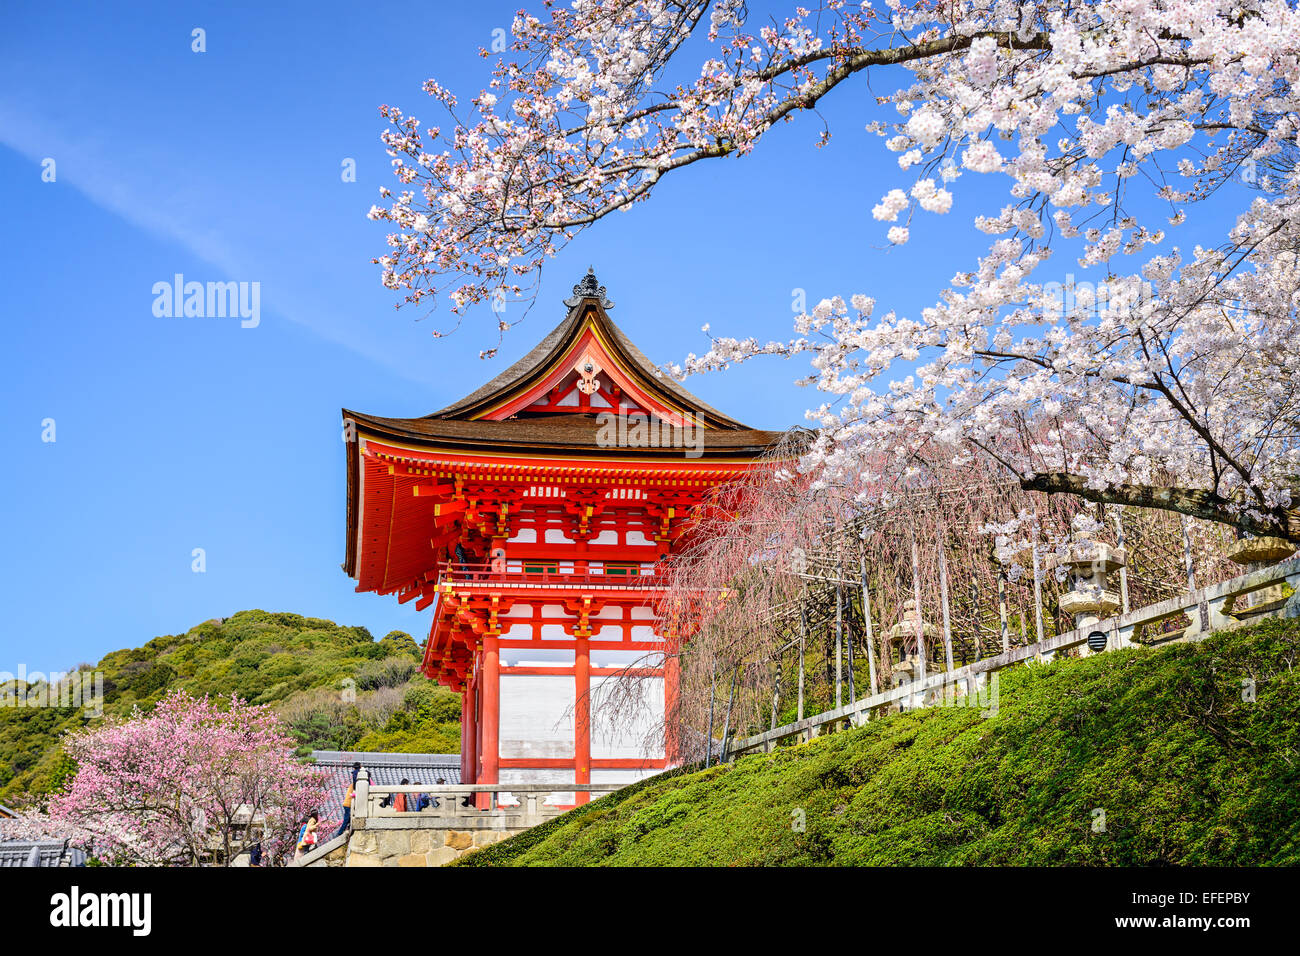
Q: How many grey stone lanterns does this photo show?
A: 3